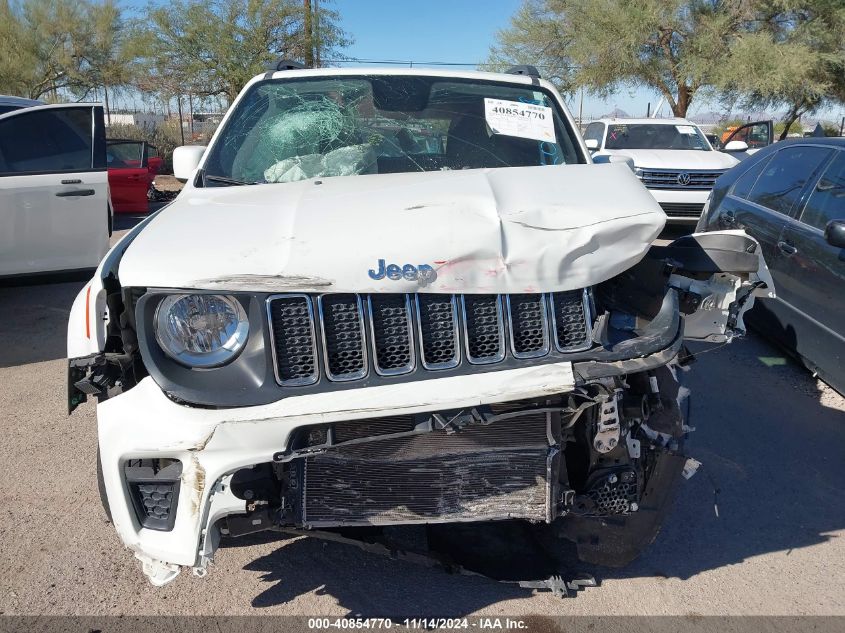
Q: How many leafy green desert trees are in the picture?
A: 4